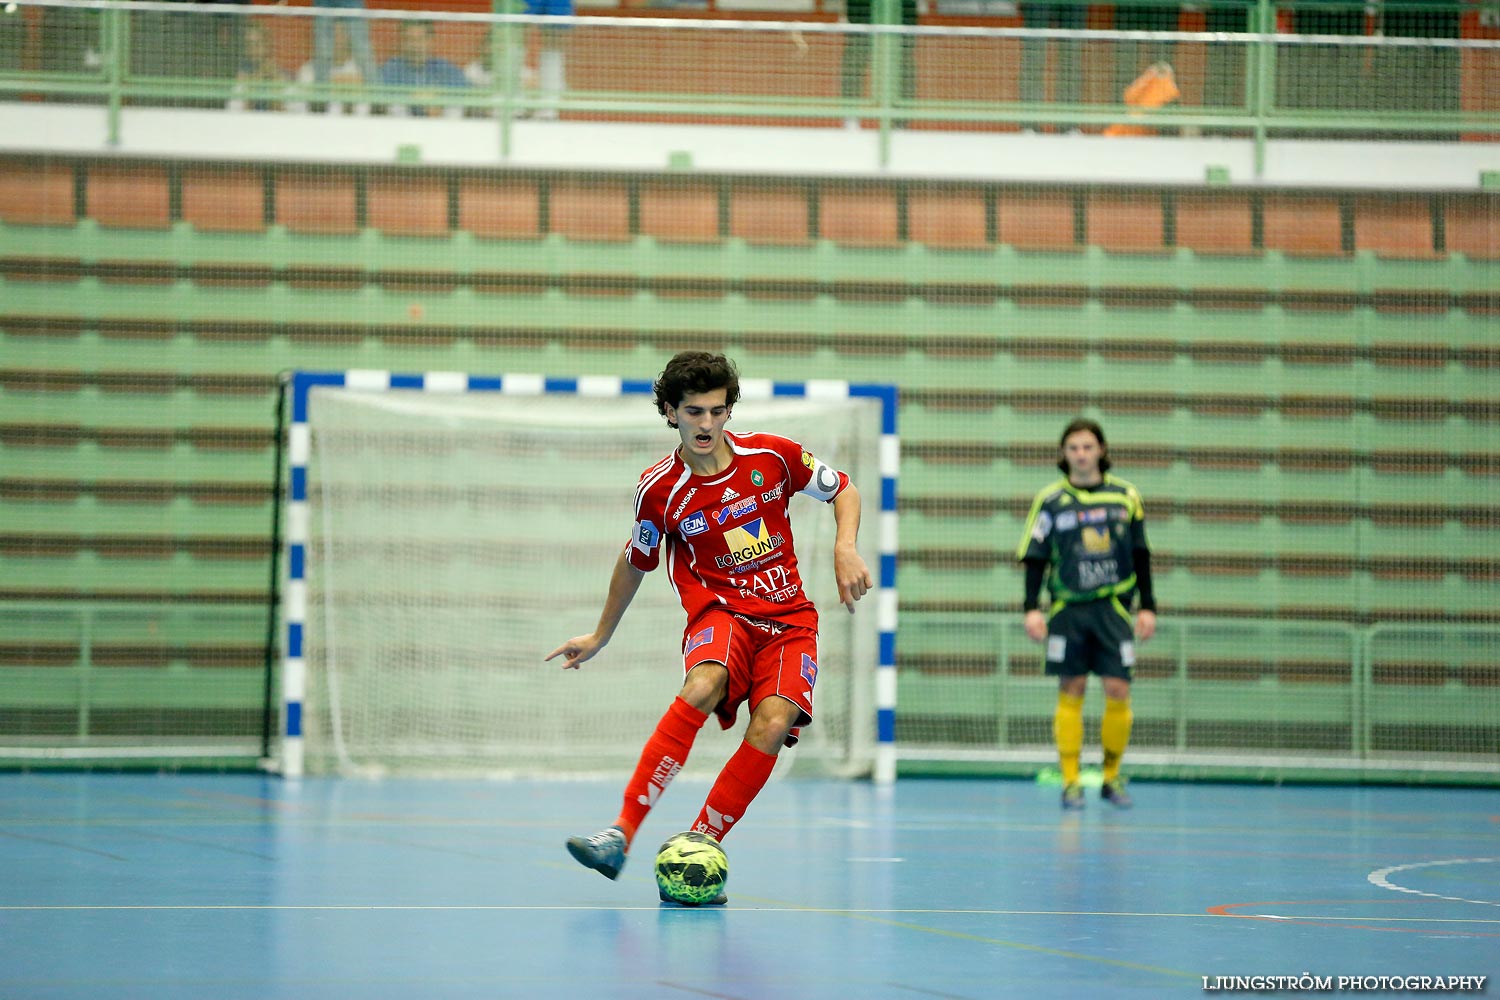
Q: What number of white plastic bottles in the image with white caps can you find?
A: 0